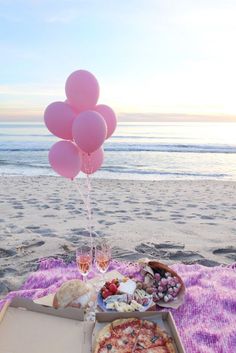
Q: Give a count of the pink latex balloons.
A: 6